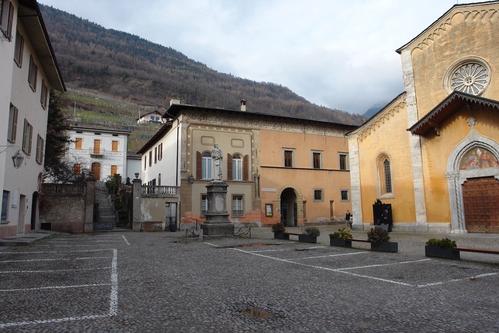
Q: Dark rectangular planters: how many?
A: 5